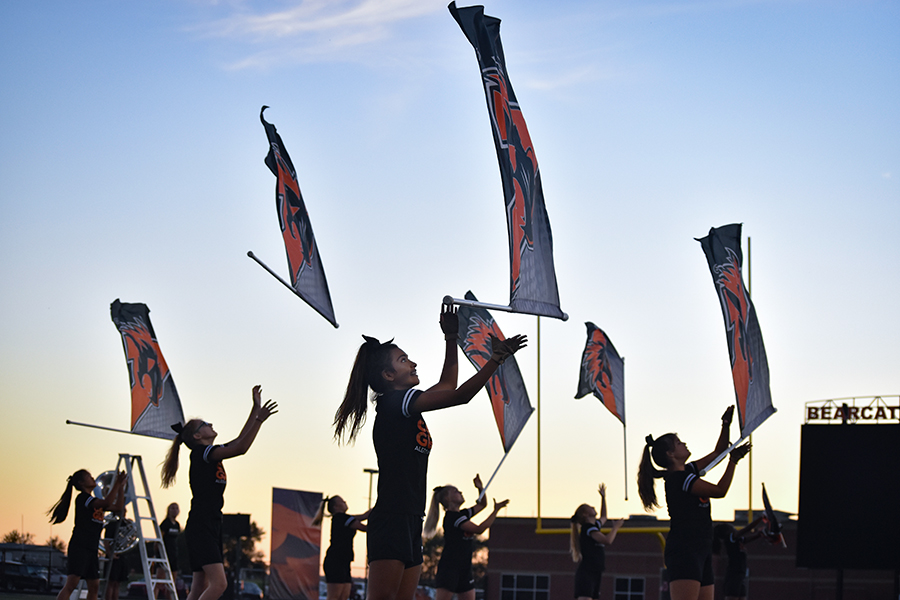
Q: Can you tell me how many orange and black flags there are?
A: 6